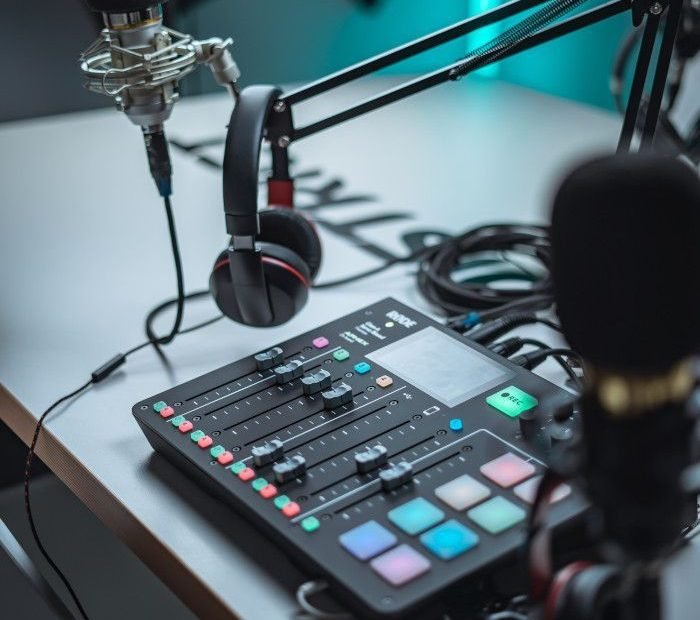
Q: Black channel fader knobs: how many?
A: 8